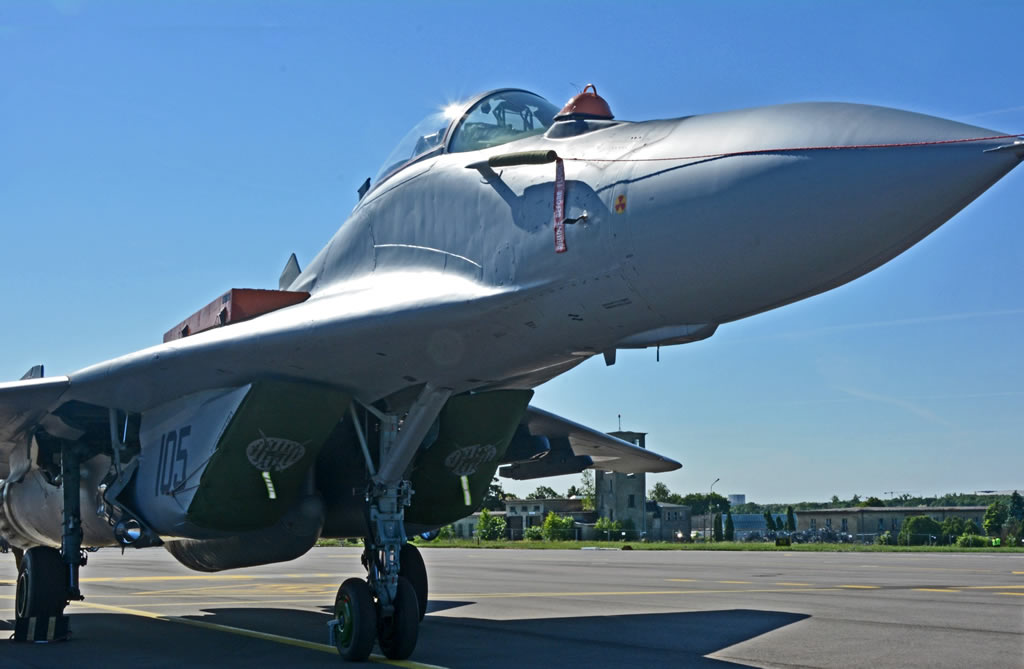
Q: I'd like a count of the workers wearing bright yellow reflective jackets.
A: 2